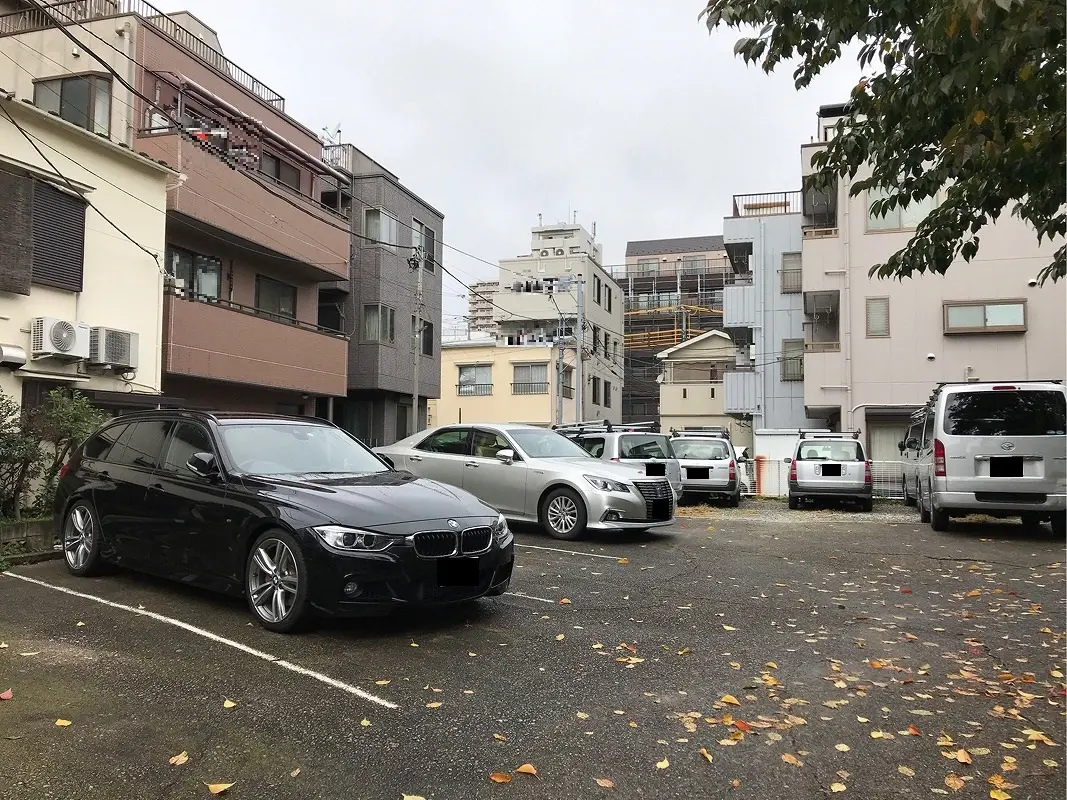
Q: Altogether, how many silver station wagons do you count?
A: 3